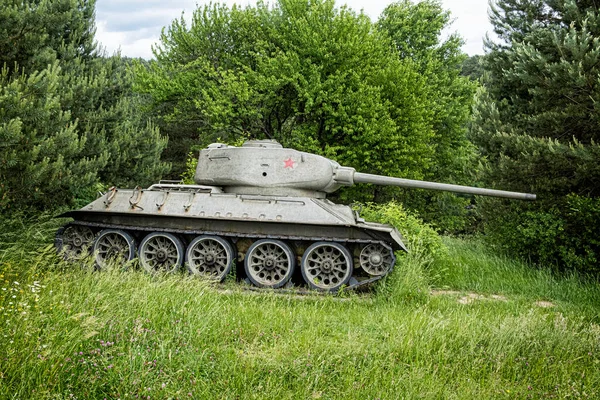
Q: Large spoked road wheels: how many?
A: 5